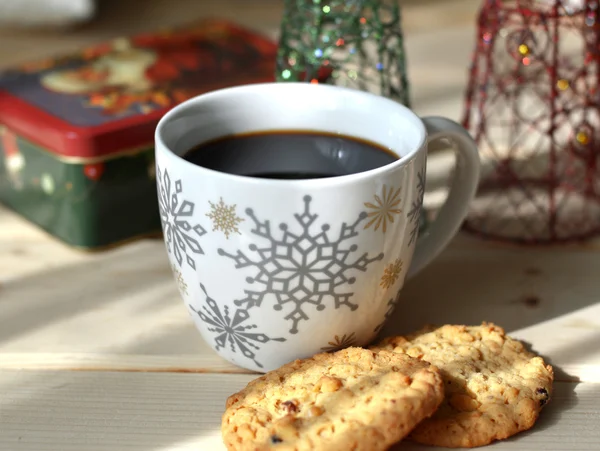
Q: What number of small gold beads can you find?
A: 3